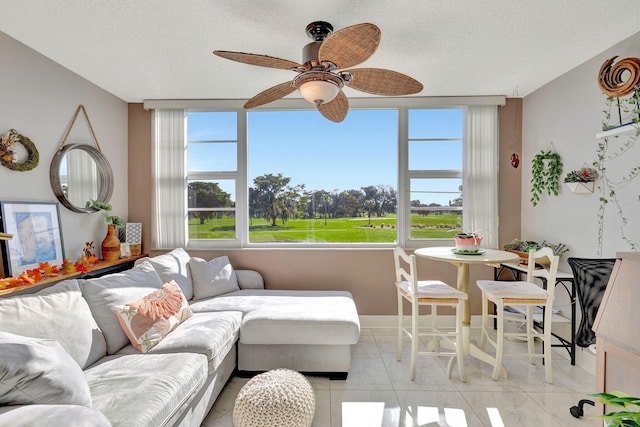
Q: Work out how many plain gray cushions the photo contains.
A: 5